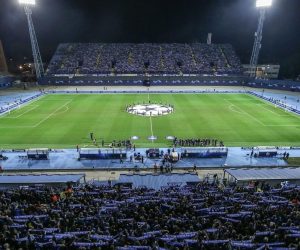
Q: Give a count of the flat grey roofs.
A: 3